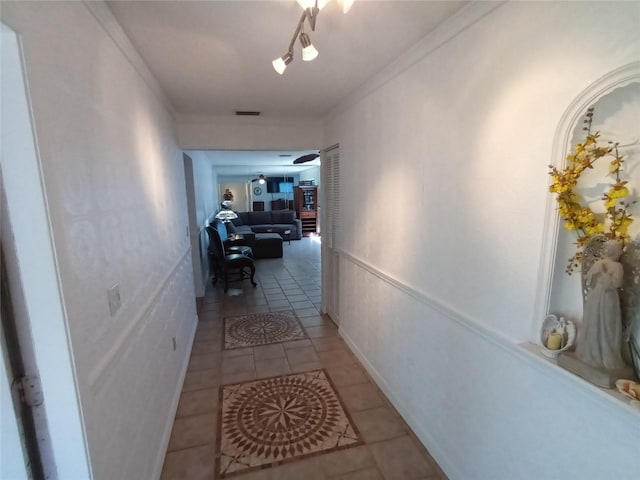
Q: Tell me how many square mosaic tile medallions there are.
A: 2